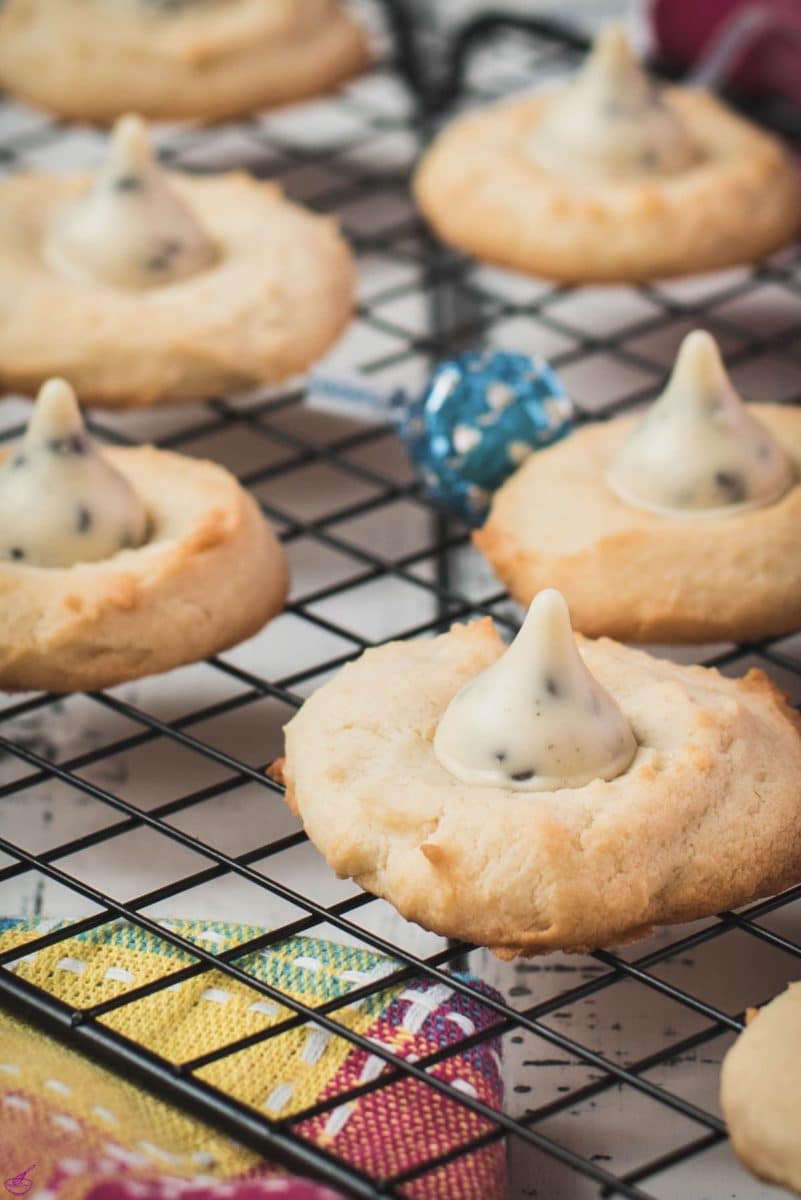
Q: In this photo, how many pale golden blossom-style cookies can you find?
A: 7